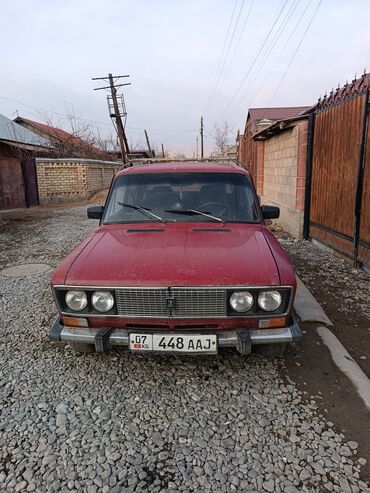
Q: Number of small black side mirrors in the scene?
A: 2